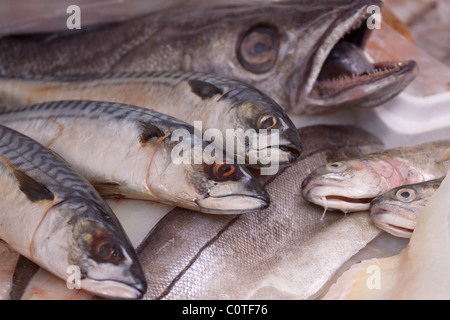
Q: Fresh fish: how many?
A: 6